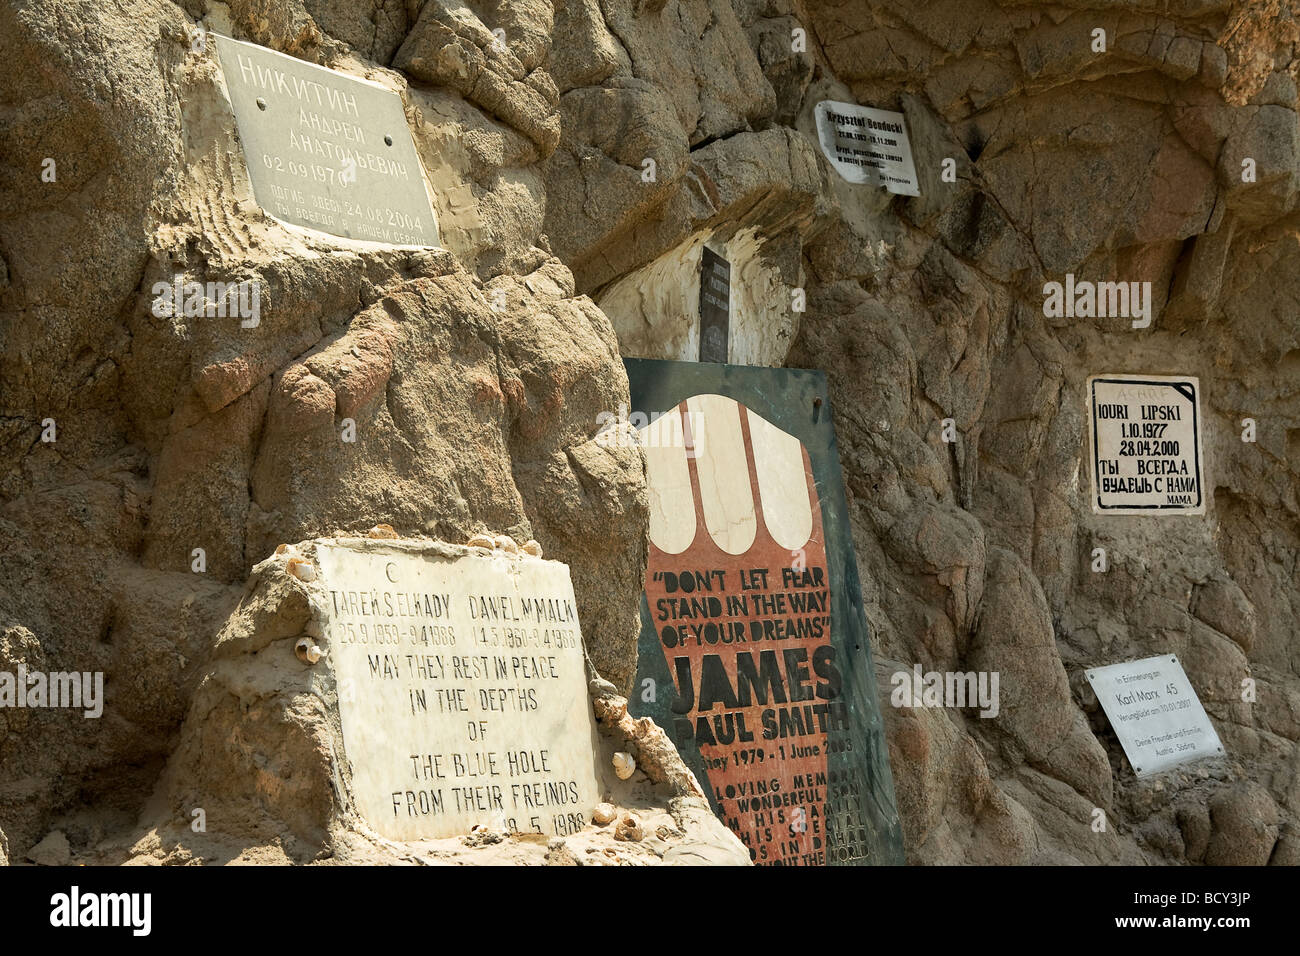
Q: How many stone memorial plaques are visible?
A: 7